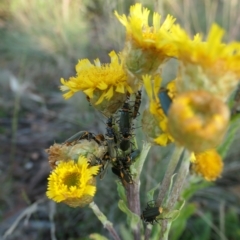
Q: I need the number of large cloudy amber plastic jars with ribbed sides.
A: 0